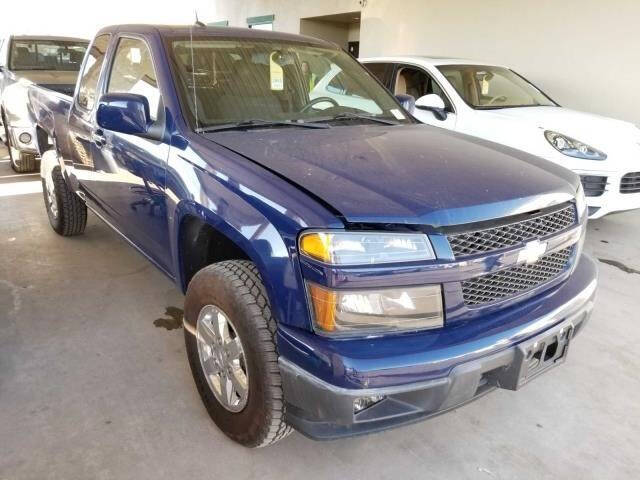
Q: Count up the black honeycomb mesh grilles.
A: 2